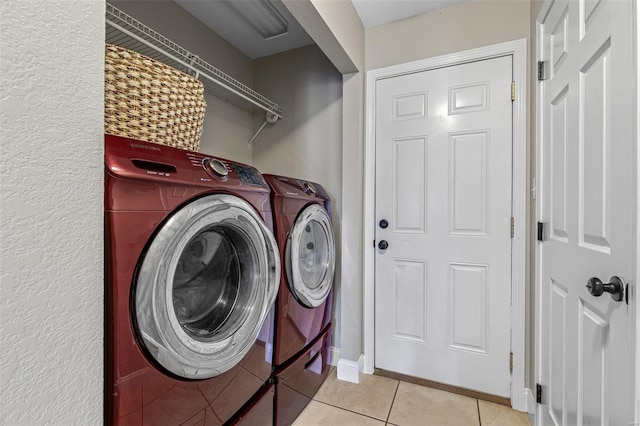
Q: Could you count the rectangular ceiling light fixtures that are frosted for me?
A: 1